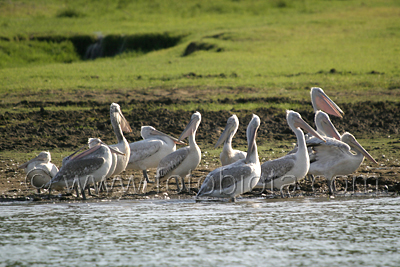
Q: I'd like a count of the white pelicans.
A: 12